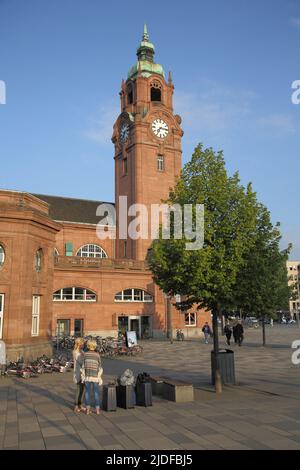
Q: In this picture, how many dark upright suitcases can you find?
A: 3